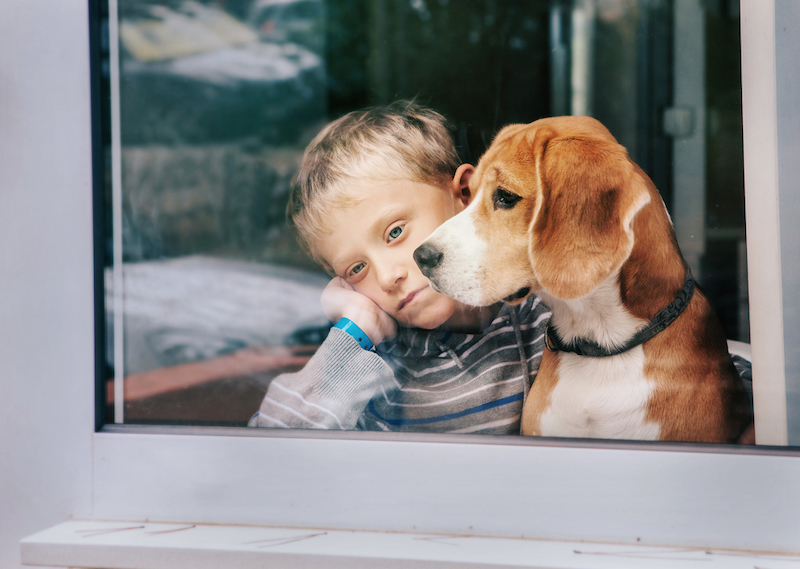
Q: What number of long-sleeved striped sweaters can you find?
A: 1